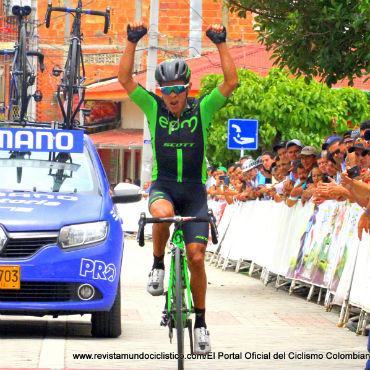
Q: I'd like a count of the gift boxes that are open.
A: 0